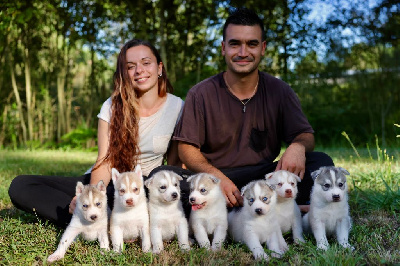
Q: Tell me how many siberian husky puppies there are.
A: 7